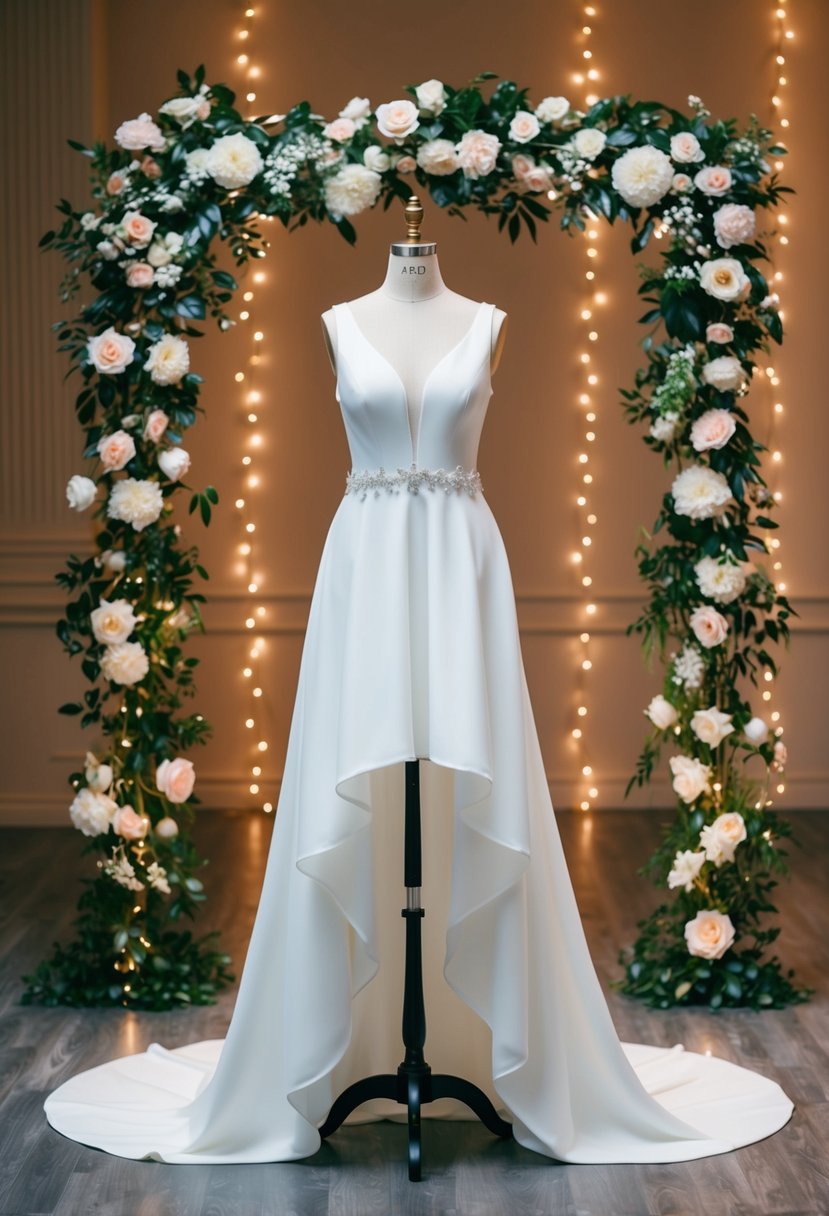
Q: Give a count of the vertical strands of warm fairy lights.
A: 3